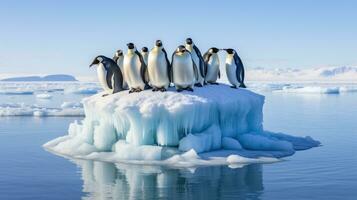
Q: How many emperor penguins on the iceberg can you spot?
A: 9